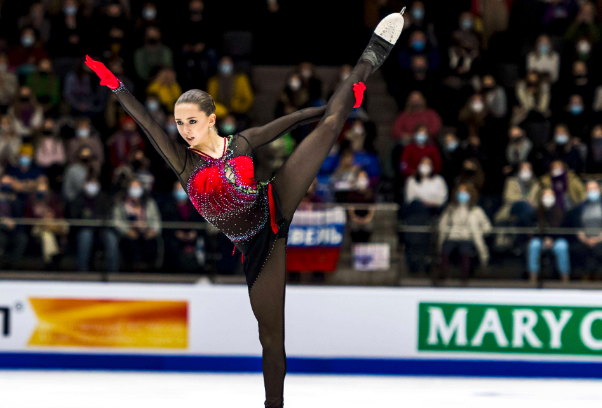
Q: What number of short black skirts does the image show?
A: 1